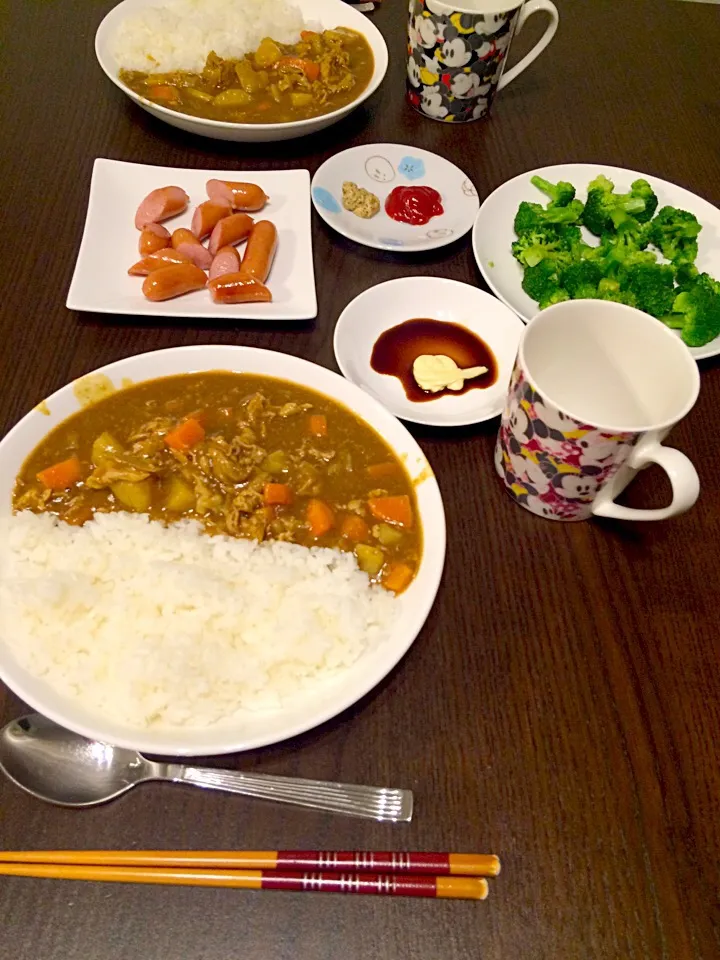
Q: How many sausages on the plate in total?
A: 11